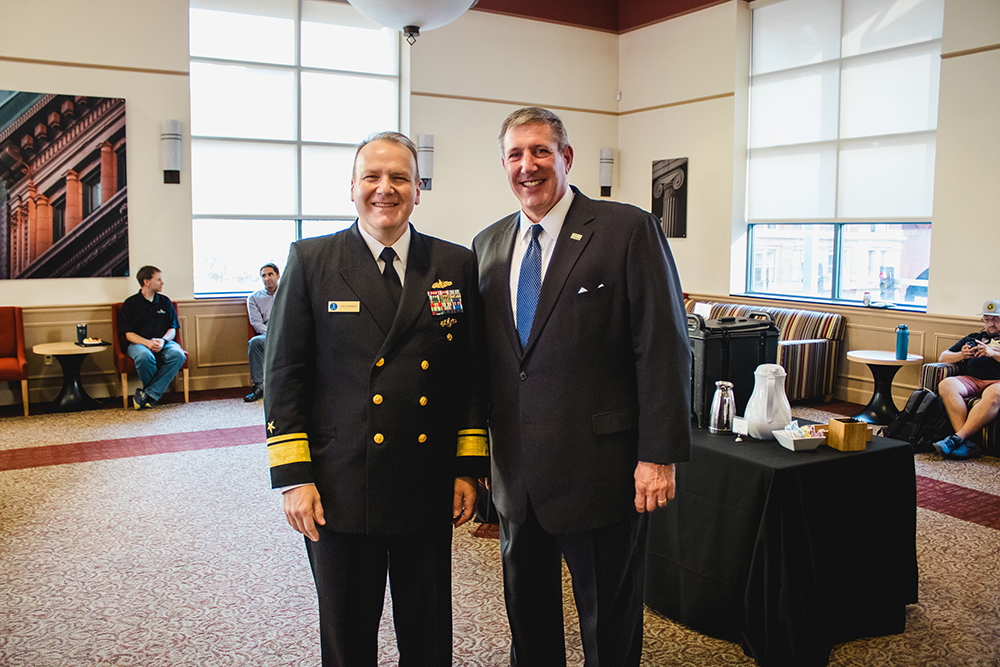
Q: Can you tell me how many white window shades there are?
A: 2